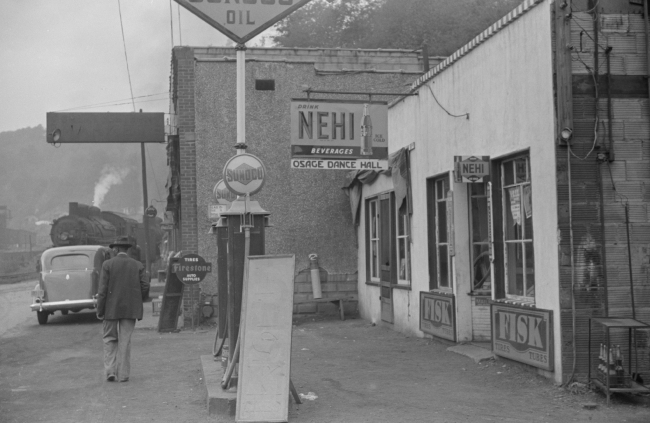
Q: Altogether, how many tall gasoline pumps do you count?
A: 2